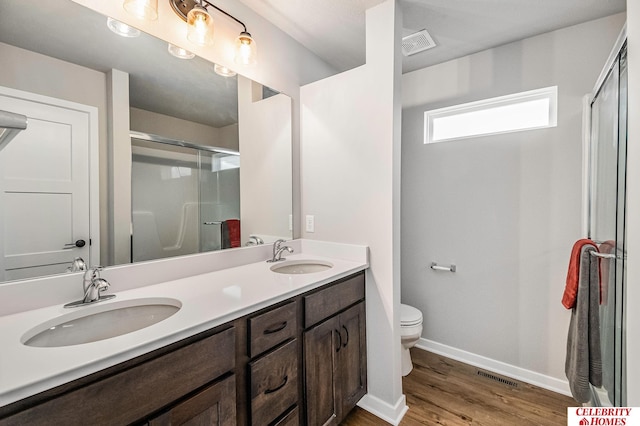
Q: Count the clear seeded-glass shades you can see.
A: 3